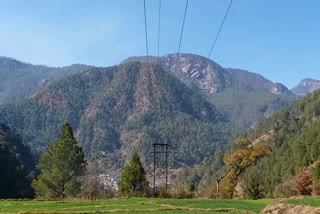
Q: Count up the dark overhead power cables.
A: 4